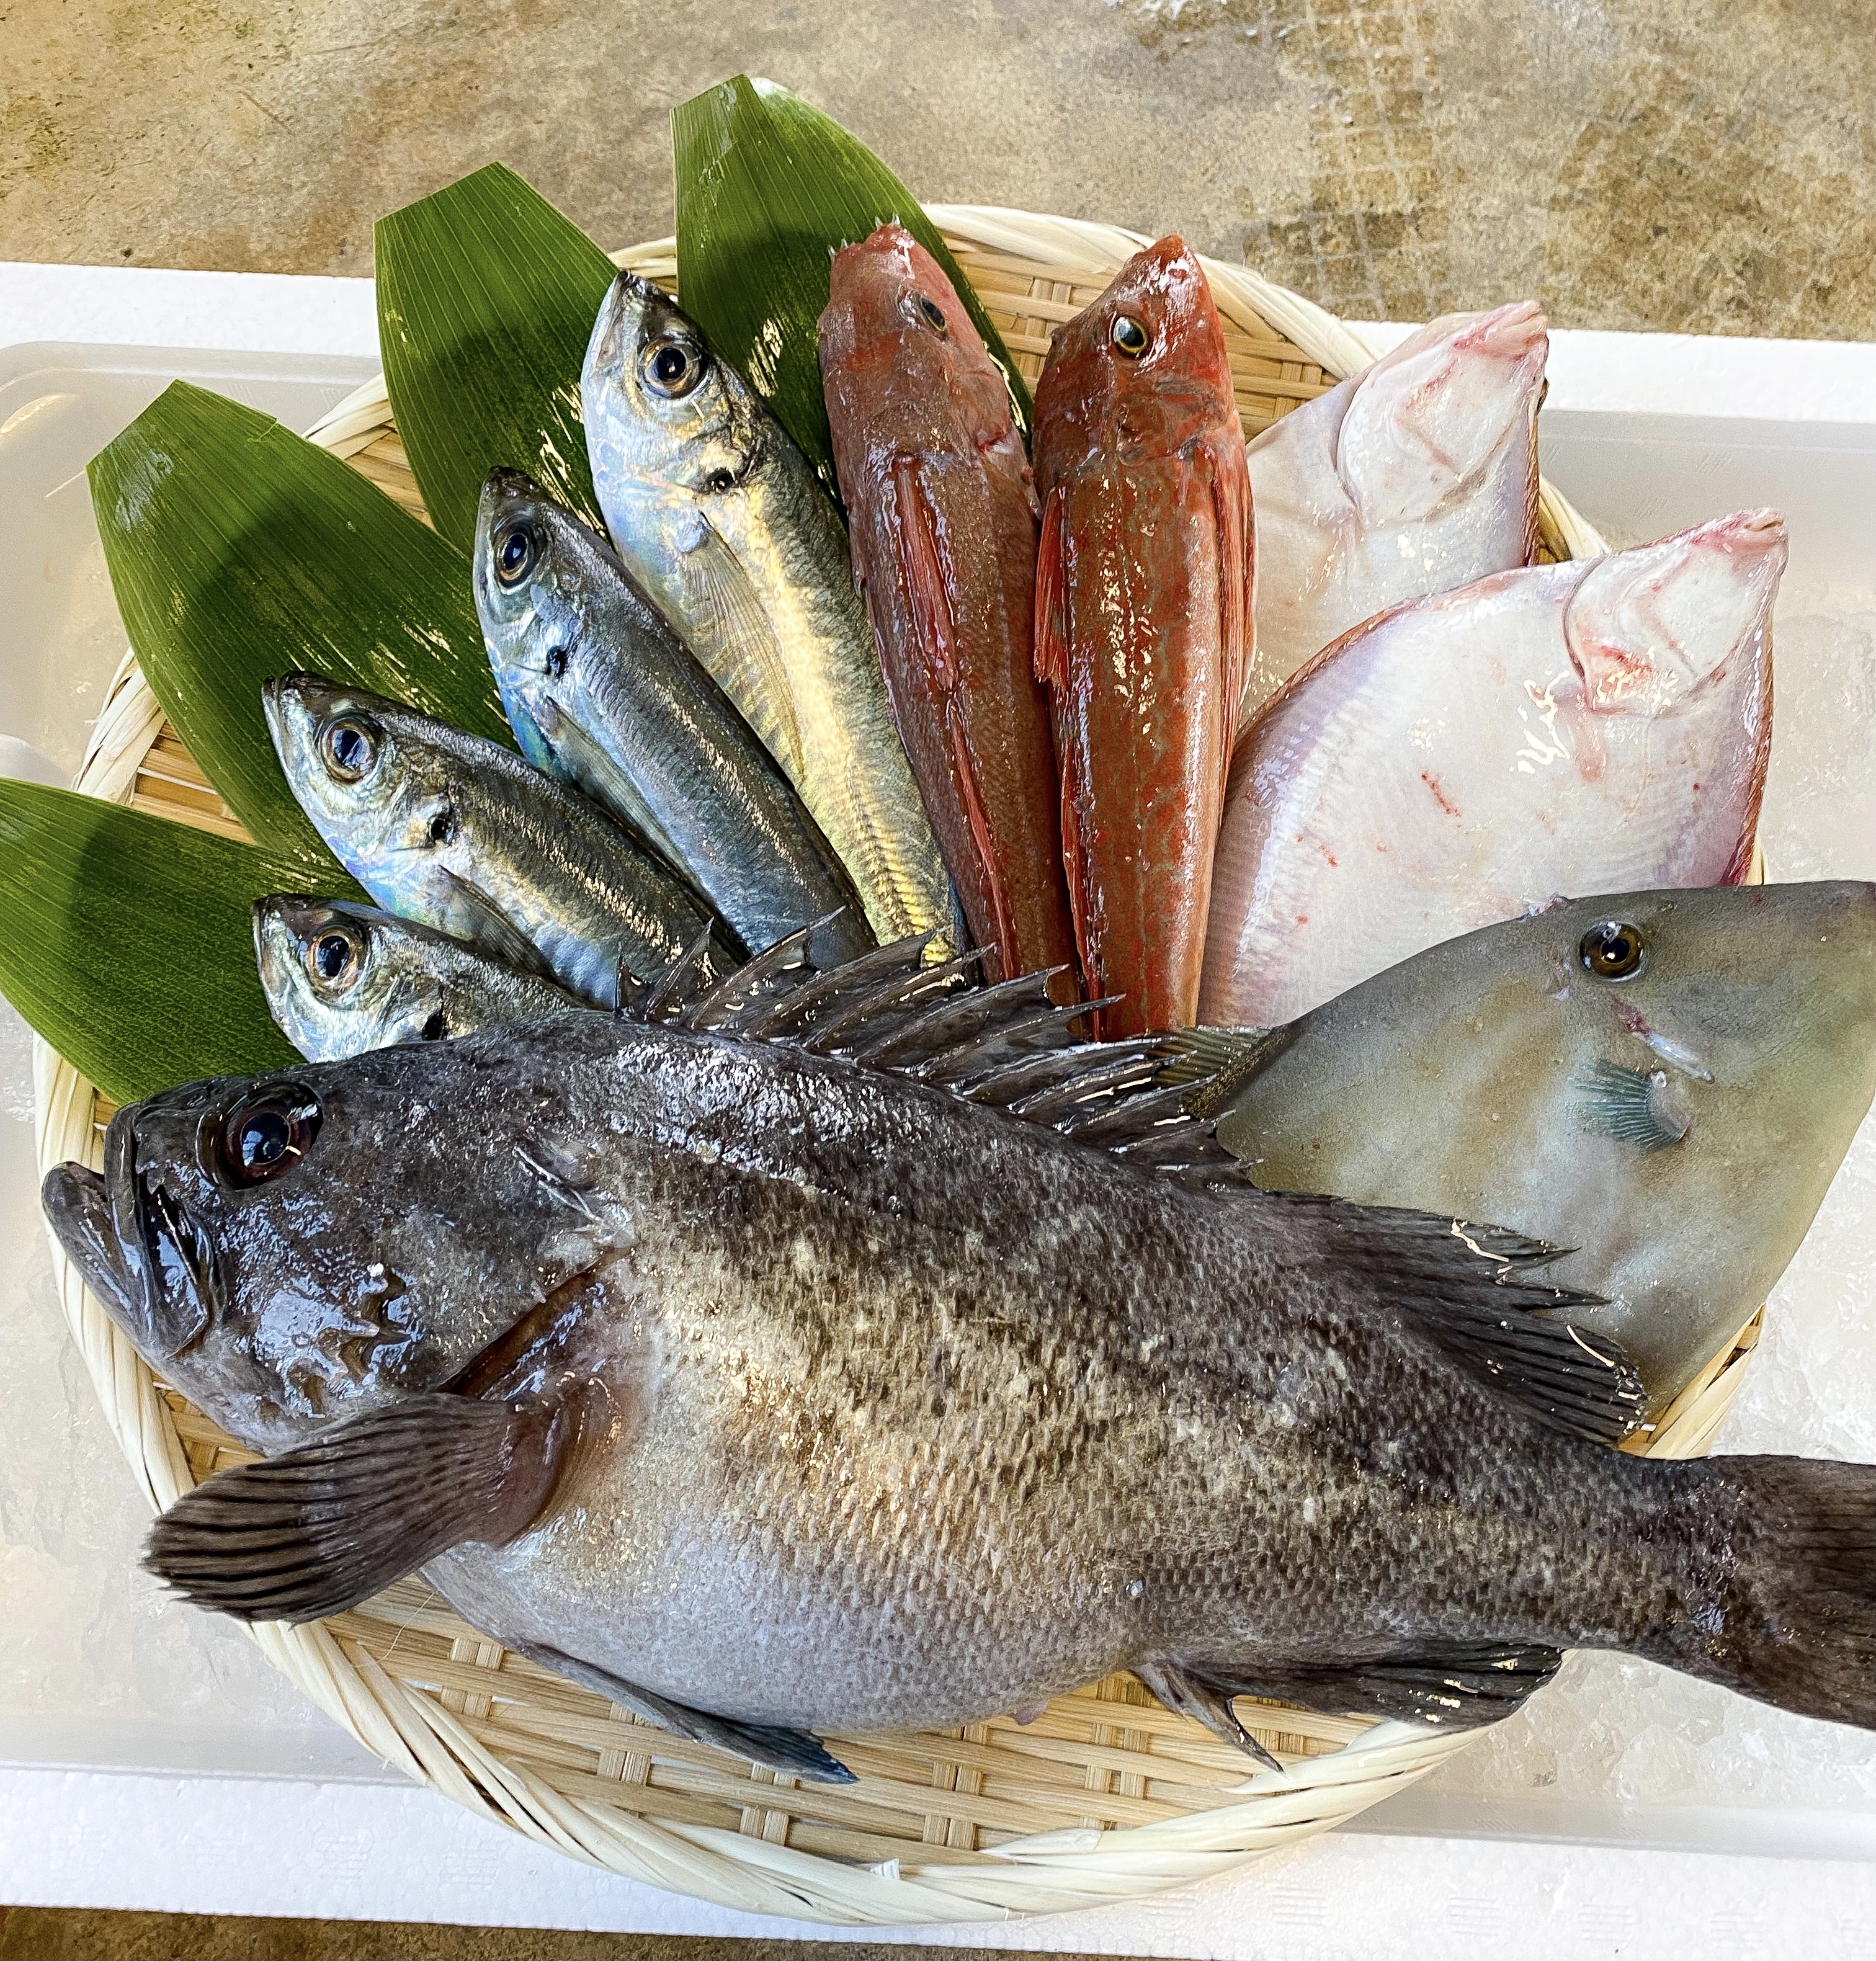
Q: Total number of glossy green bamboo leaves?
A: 4